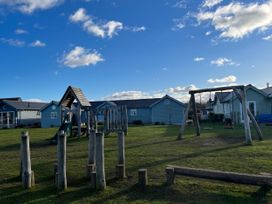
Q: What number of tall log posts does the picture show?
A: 5